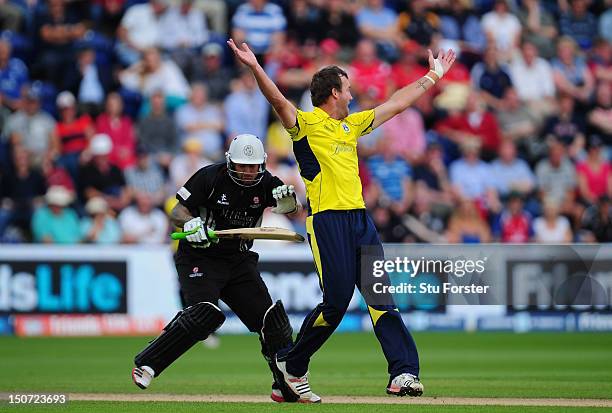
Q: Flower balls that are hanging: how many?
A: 0